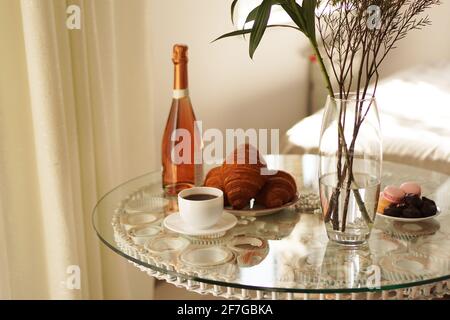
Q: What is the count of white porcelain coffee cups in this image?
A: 1